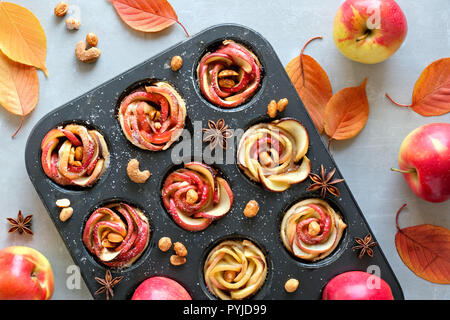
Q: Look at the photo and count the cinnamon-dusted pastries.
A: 8